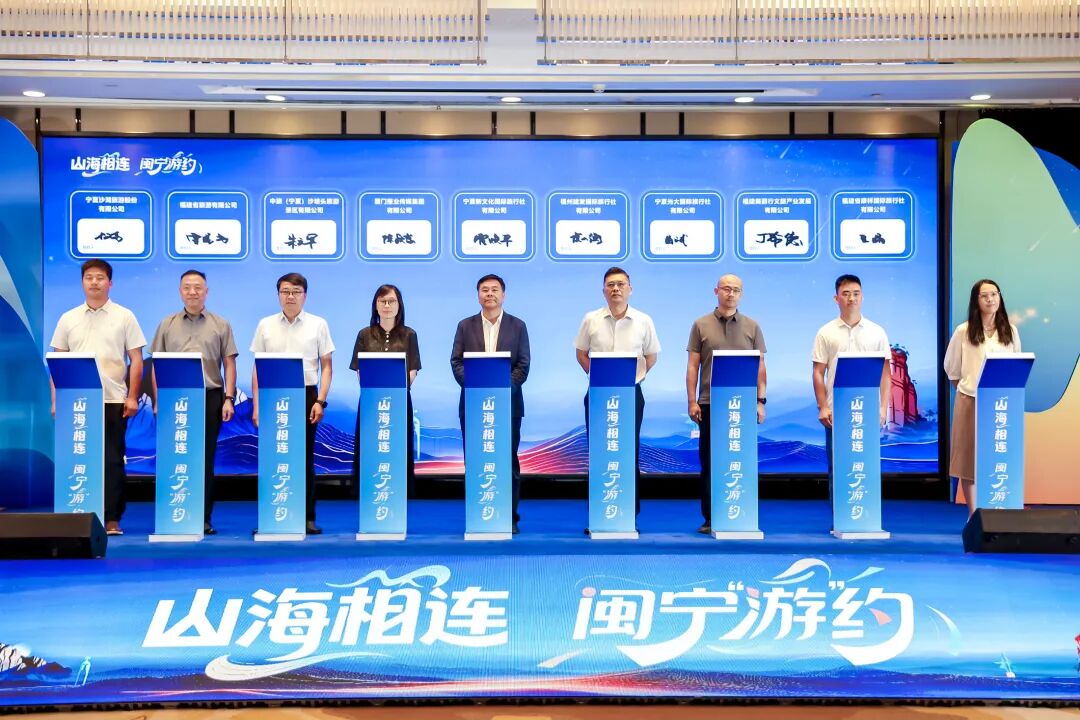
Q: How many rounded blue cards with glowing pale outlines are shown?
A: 9